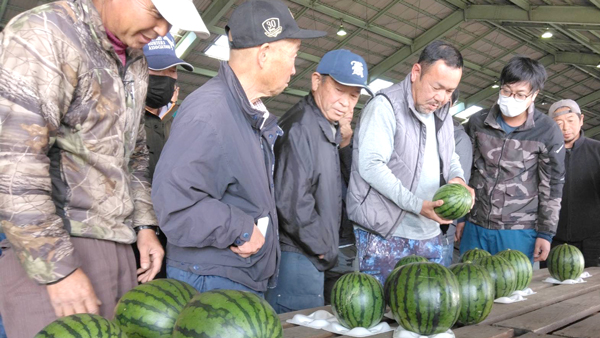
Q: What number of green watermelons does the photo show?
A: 12